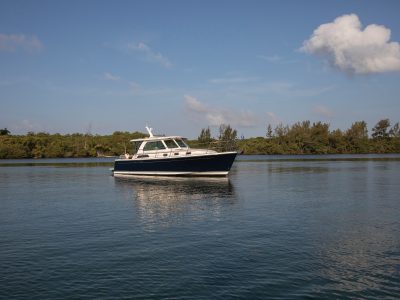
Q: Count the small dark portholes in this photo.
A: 3